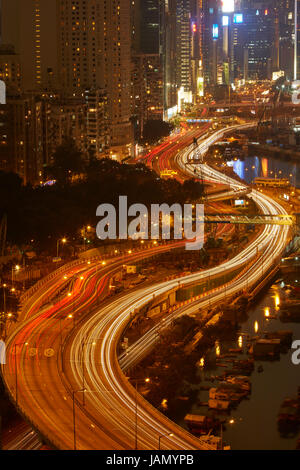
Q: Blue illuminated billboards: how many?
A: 3